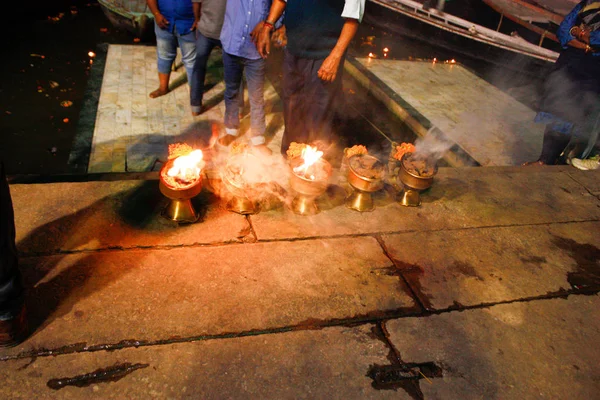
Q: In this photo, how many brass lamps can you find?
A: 5